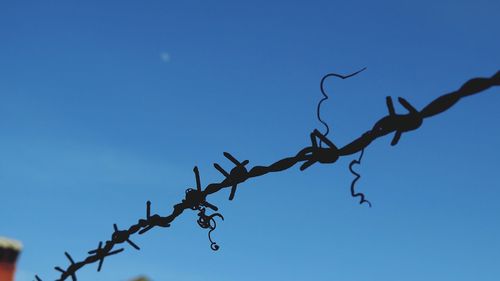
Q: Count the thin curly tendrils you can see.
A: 3